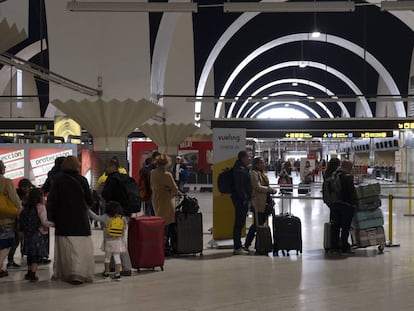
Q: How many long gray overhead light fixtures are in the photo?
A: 3